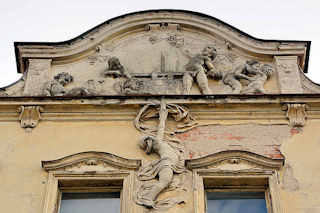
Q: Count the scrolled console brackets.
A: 2